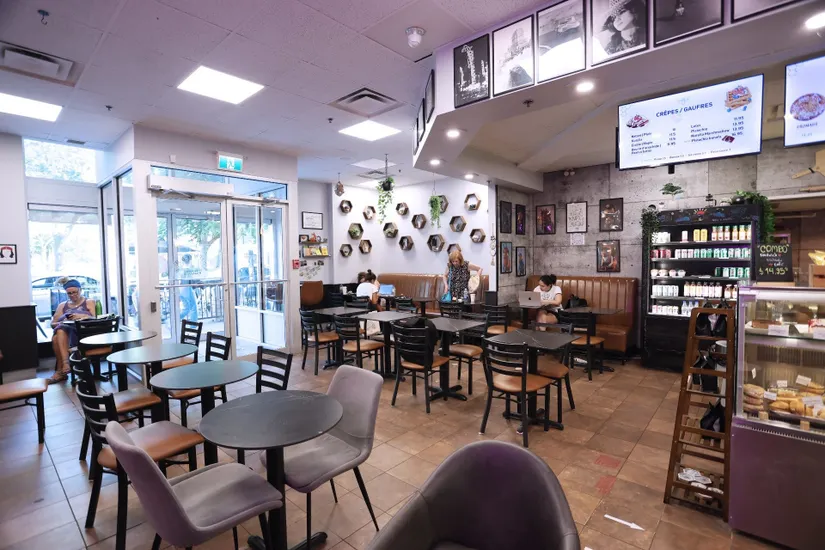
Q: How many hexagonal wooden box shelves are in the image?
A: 15